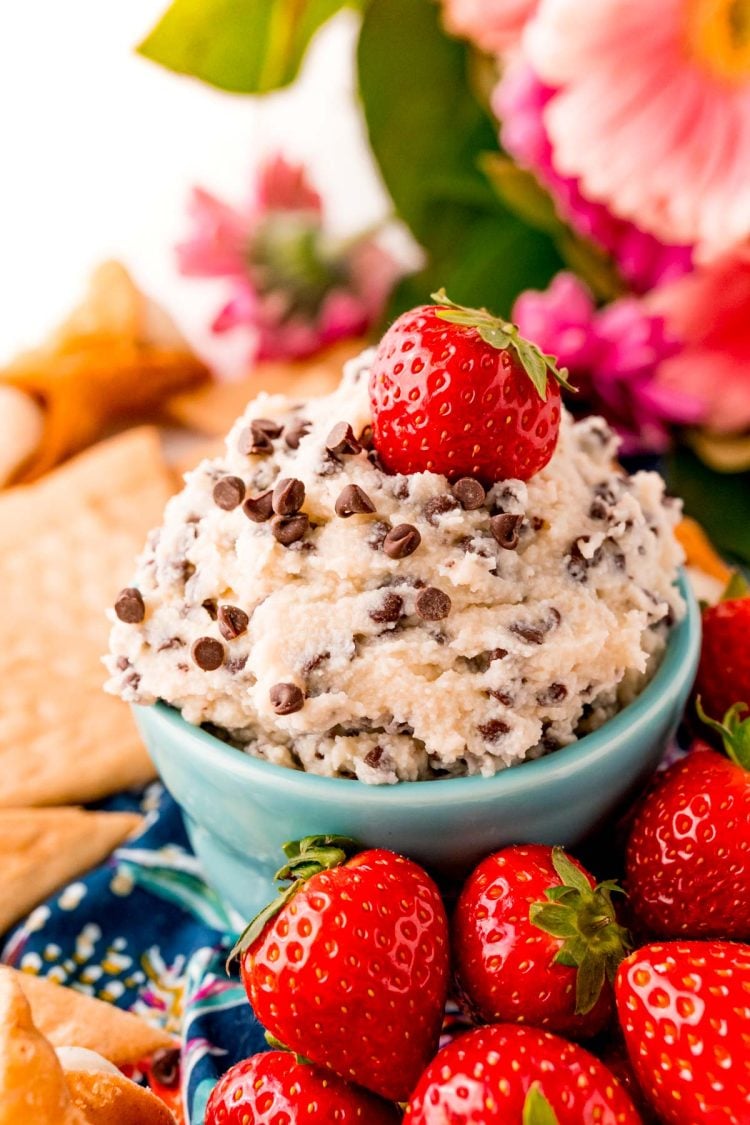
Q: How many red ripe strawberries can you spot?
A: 8